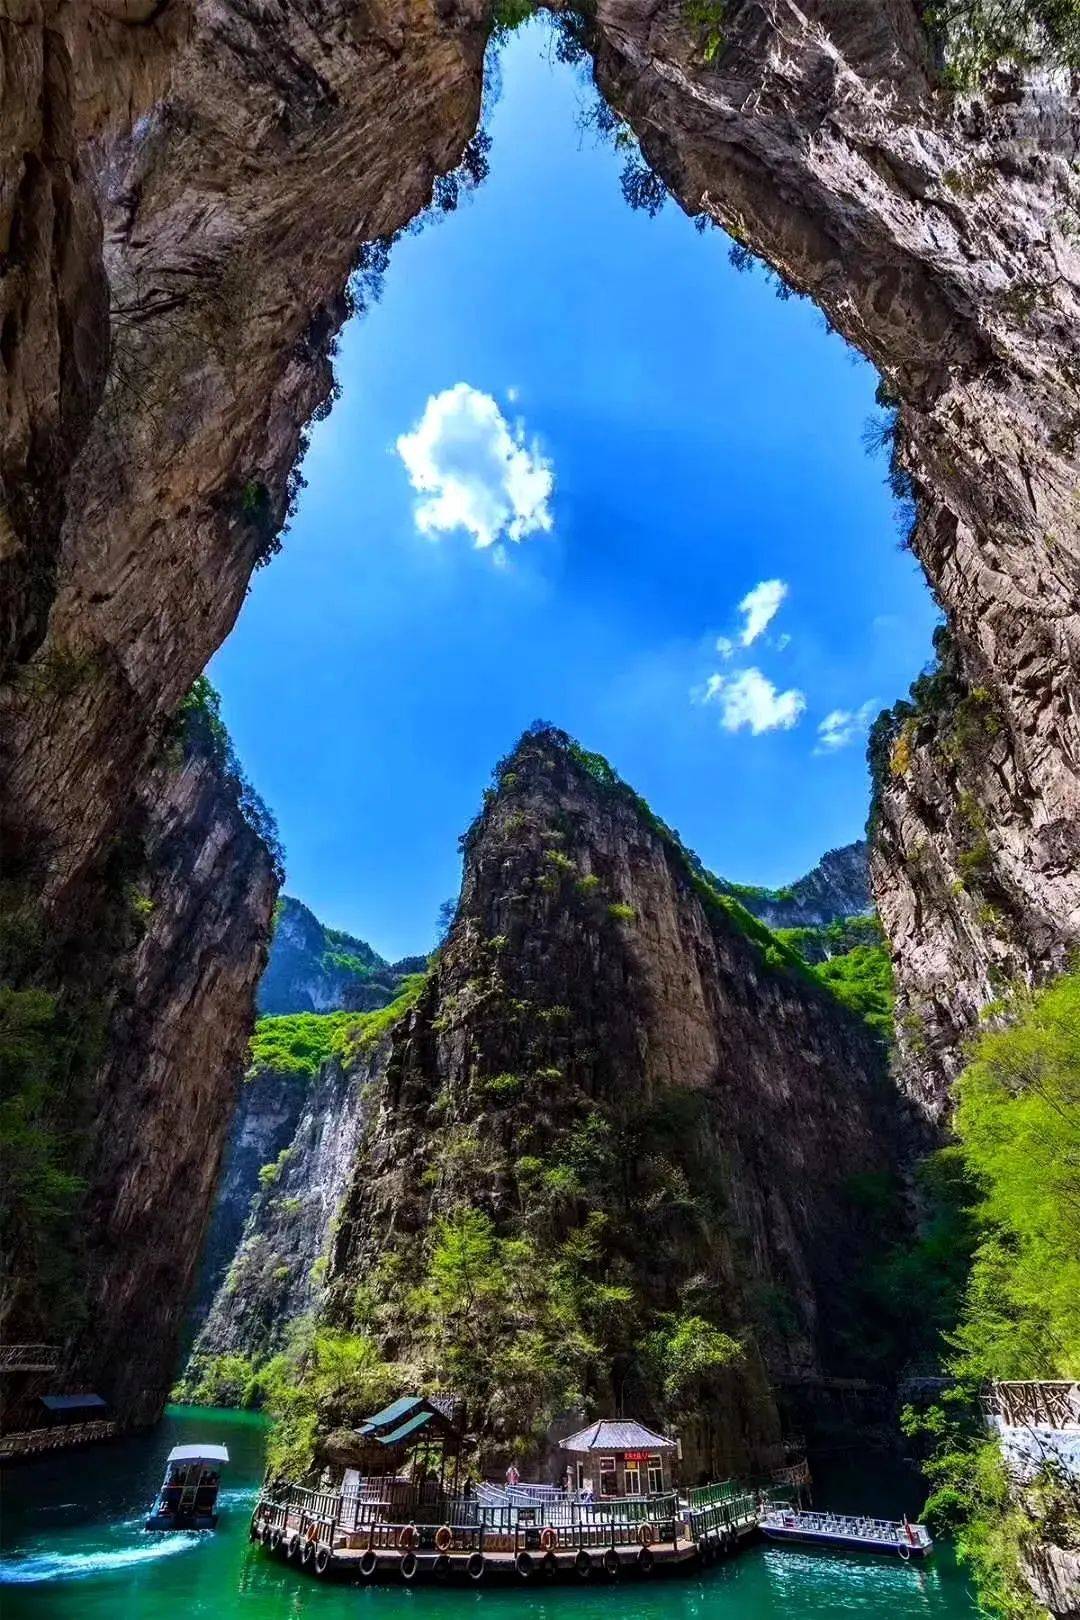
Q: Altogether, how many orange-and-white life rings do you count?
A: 5